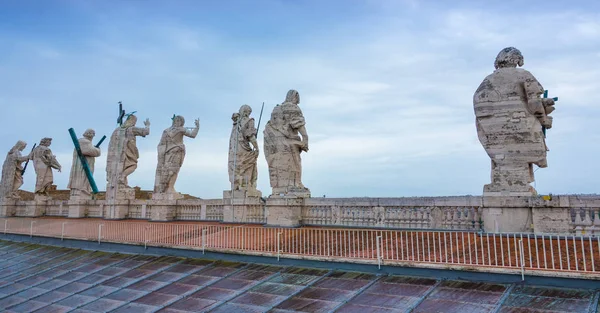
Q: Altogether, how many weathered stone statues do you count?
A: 8